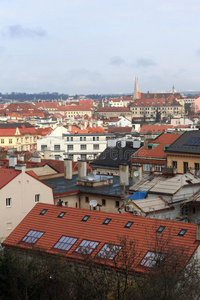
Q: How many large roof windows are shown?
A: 5